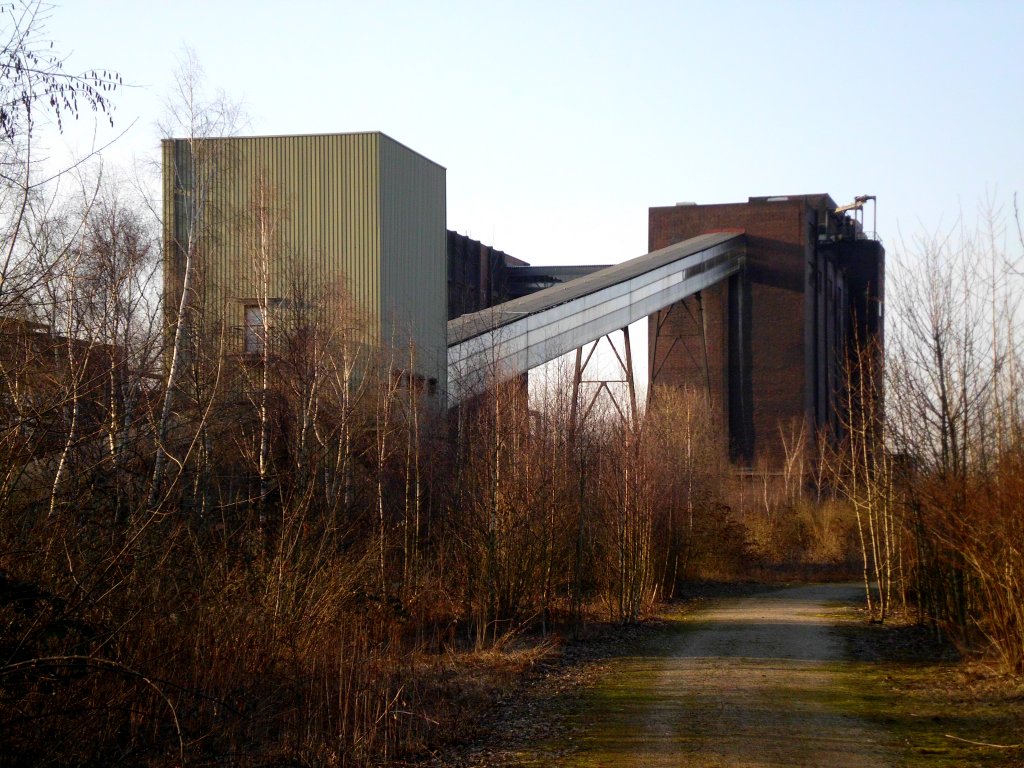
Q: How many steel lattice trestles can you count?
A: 2